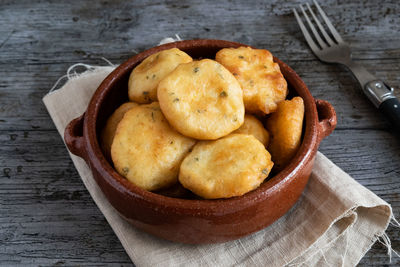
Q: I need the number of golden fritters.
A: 8